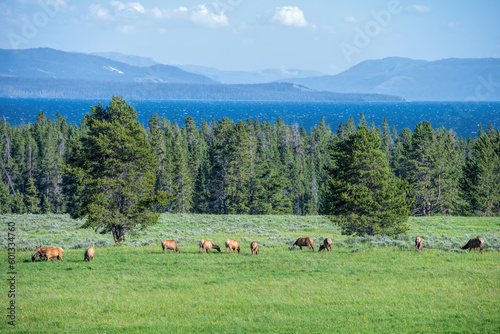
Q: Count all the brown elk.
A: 11